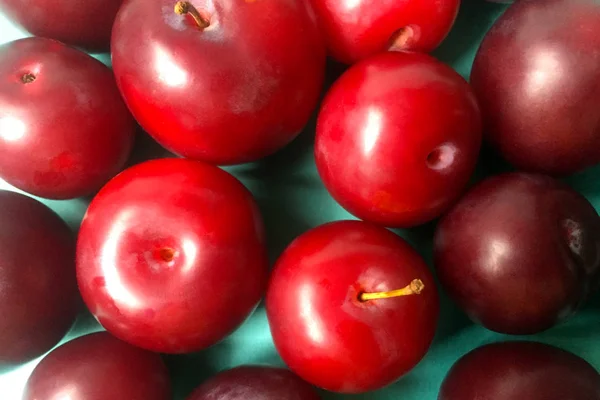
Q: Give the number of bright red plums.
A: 5